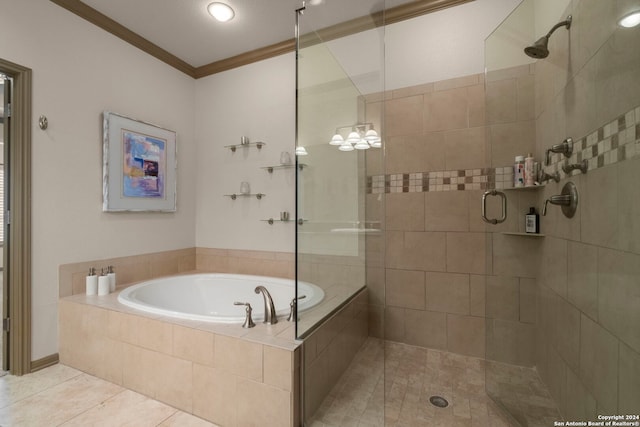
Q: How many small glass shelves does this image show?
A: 4